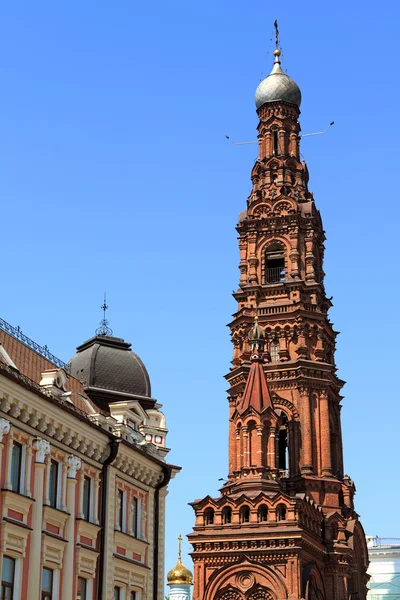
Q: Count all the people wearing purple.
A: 0